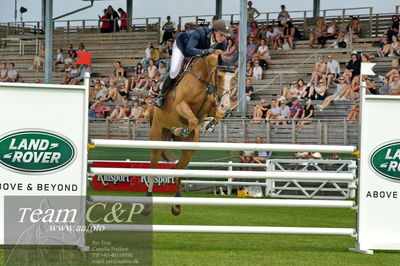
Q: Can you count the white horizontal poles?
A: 4